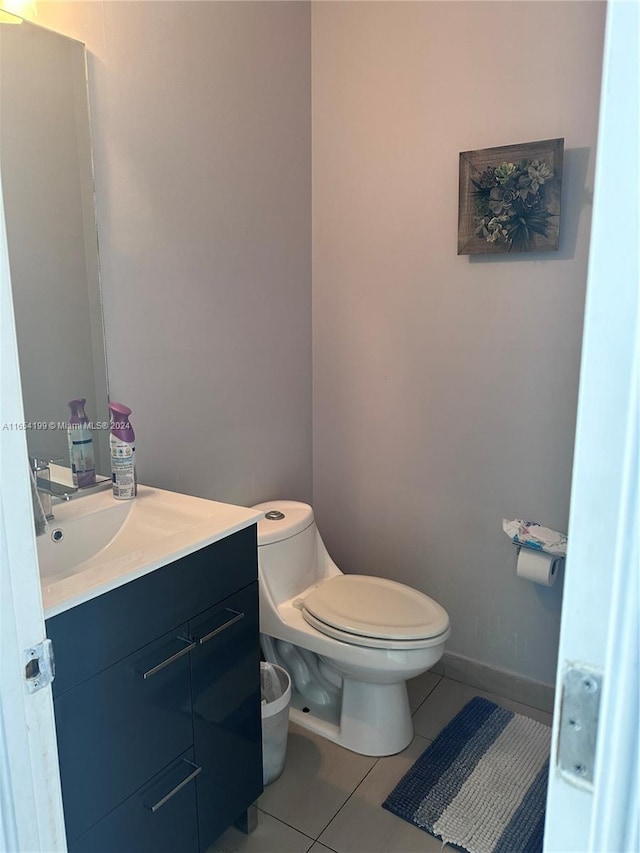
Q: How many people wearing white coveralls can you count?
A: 0